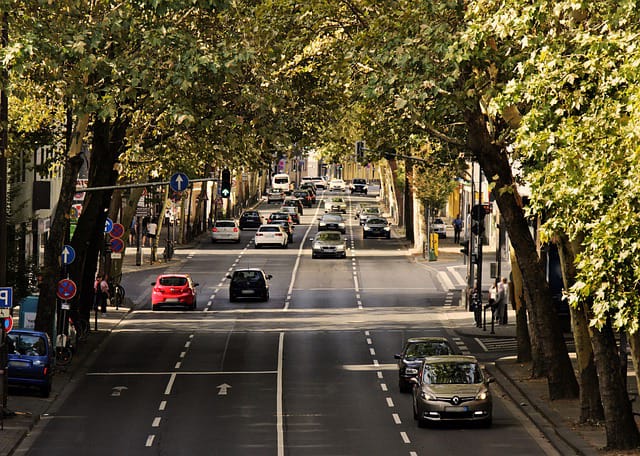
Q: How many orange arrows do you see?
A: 0